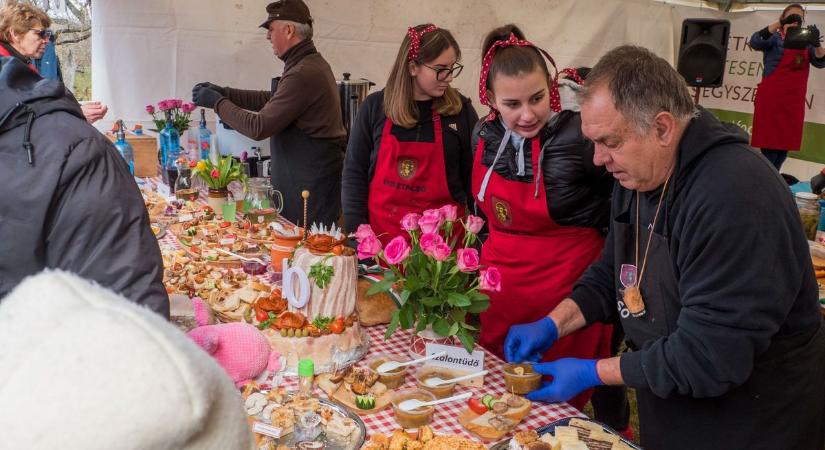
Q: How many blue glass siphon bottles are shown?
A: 3